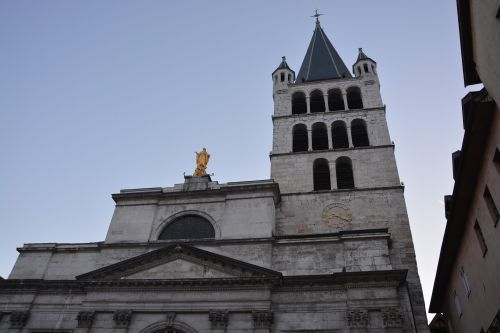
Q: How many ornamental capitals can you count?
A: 7